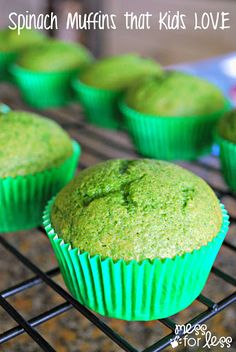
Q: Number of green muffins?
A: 7